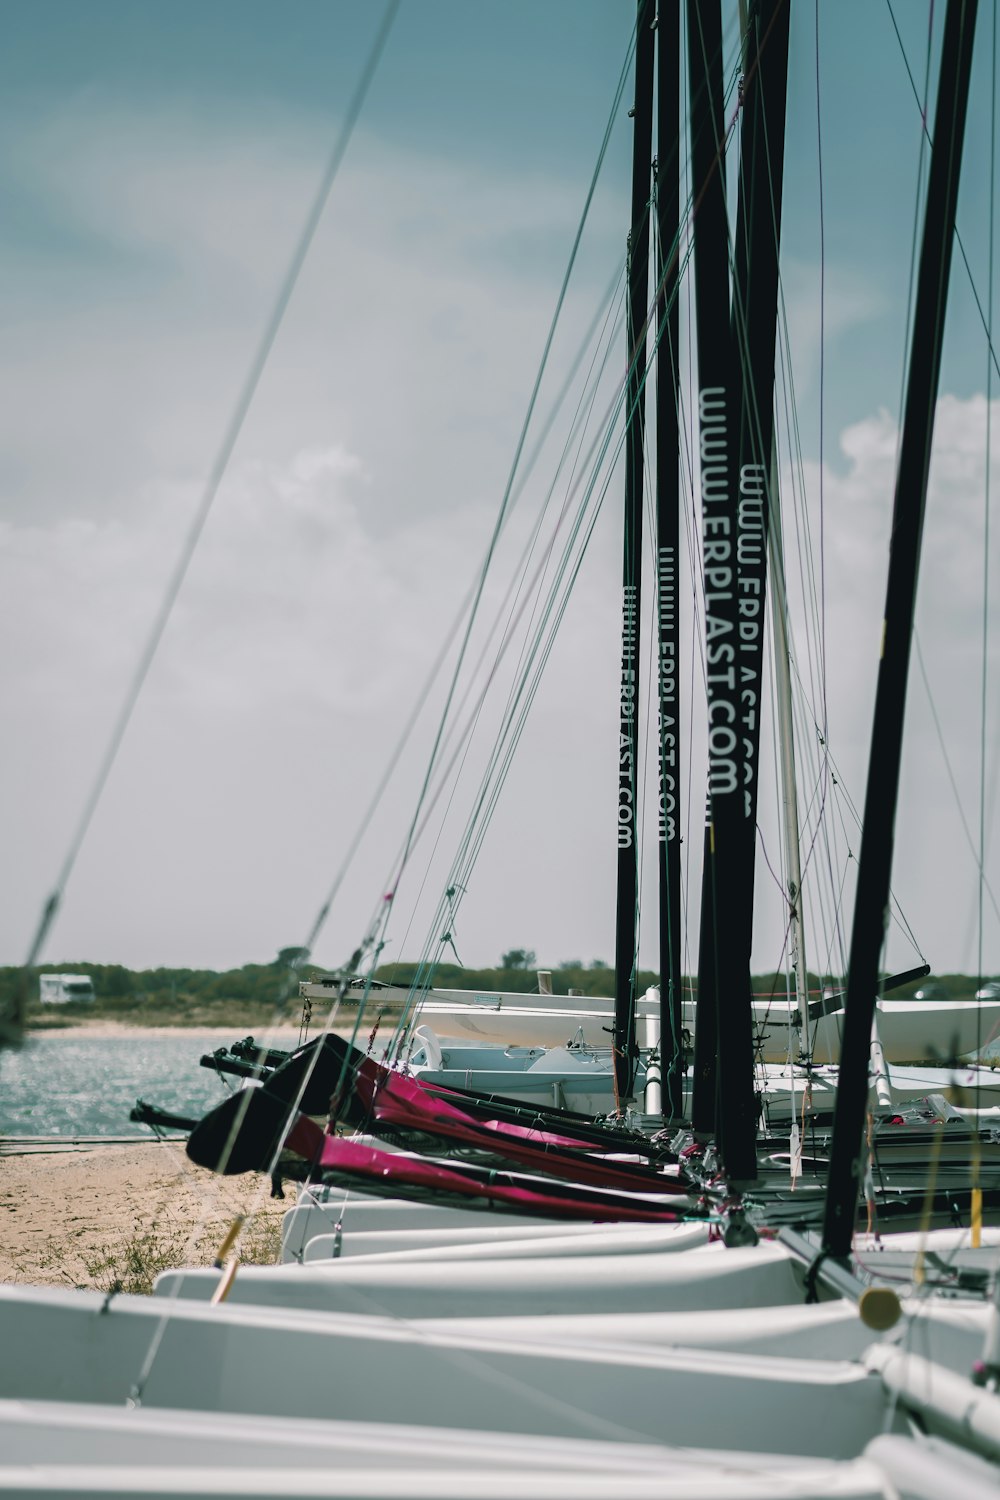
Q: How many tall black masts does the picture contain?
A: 5